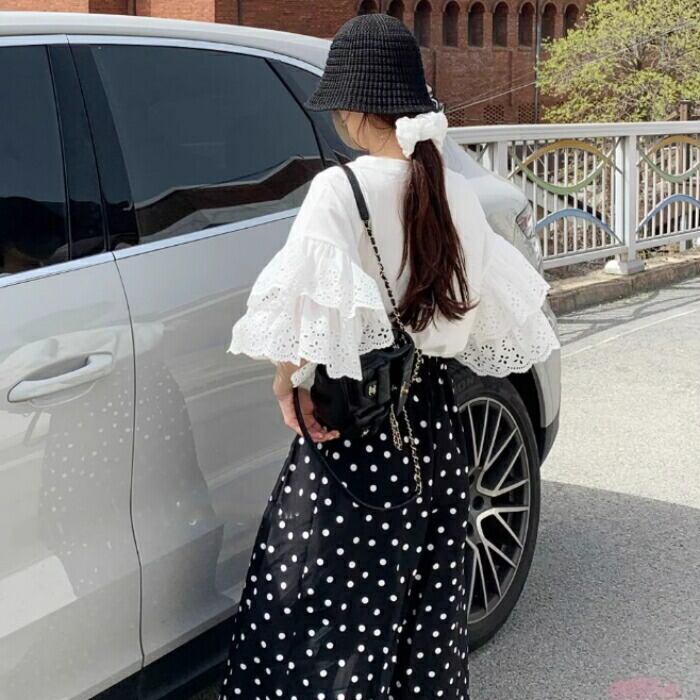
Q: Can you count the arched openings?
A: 9